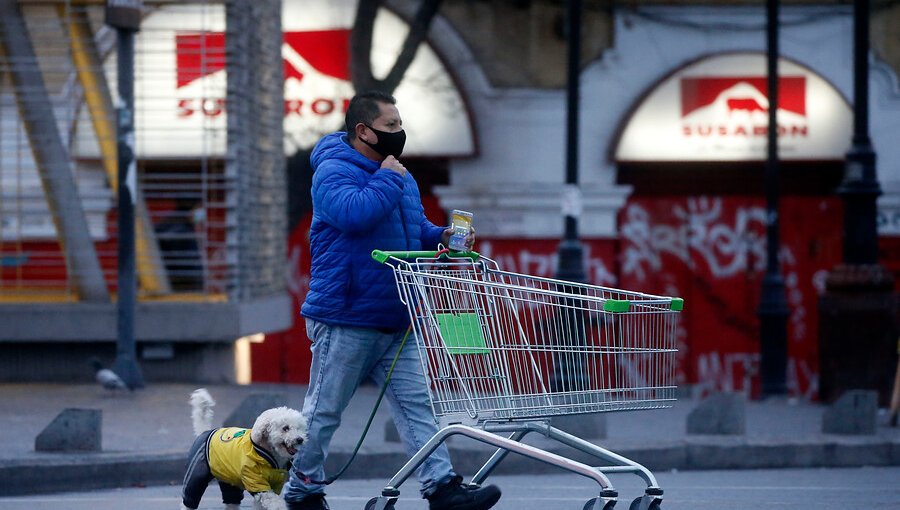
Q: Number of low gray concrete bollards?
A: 6